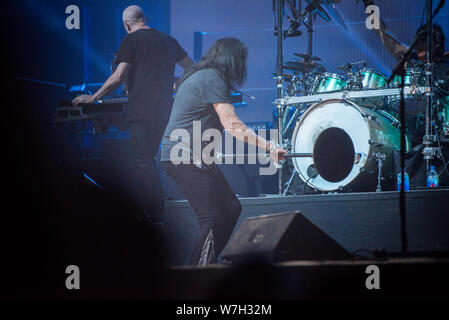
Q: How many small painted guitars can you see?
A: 0